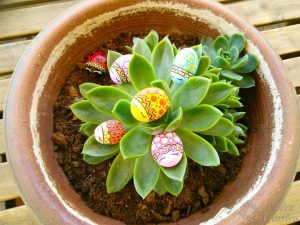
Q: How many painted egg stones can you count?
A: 6